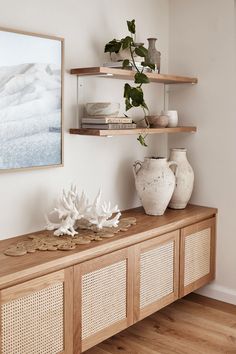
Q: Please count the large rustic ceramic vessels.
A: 2